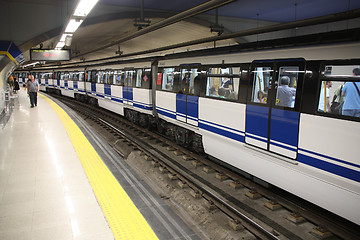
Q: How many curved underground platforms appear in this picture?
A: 1